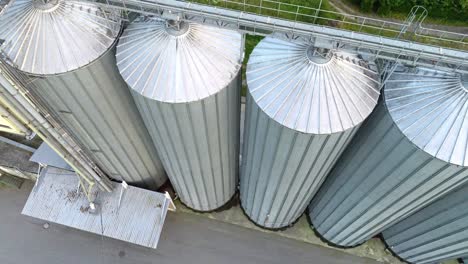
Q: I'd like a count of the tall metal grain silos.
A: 5